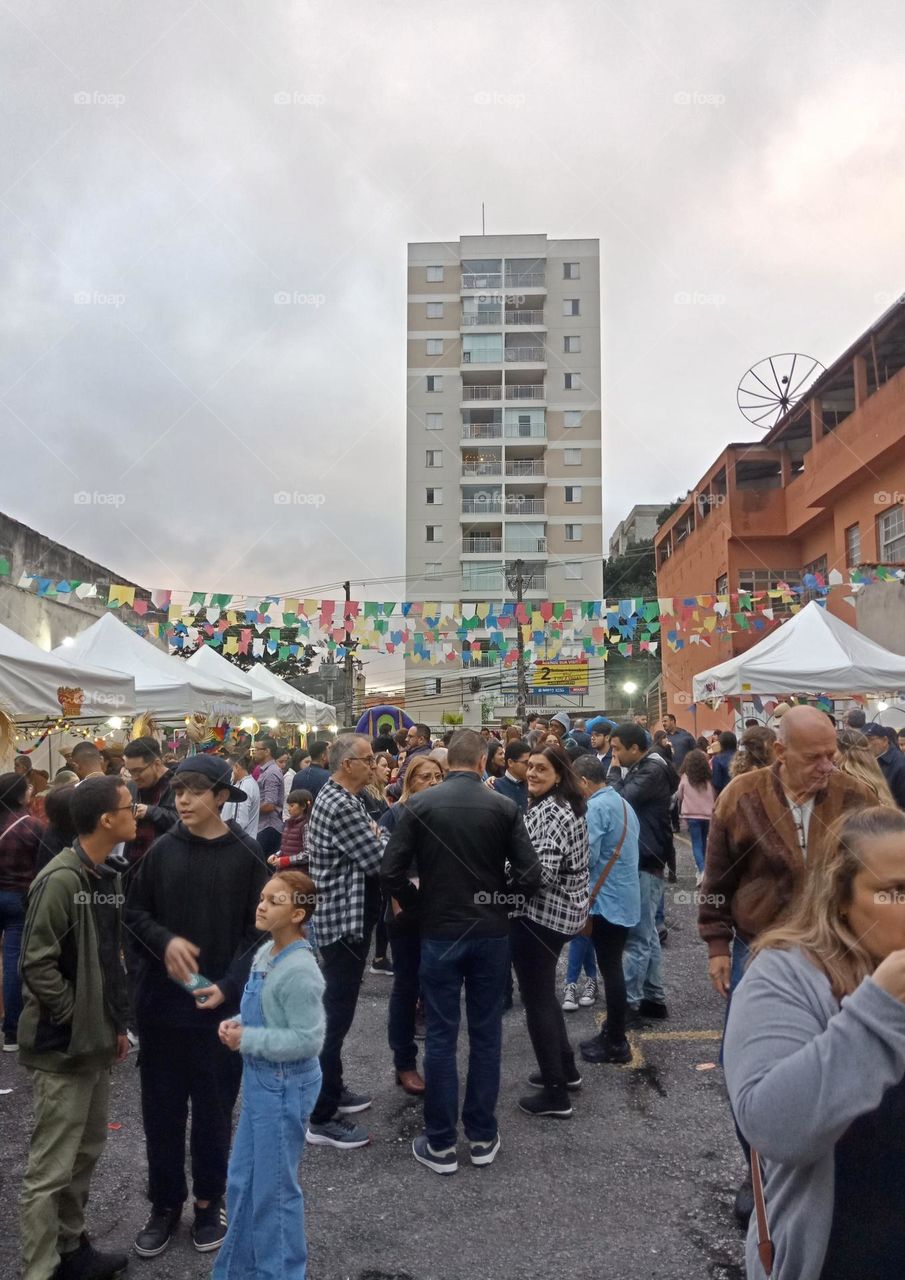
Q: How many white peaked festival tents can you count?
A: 5